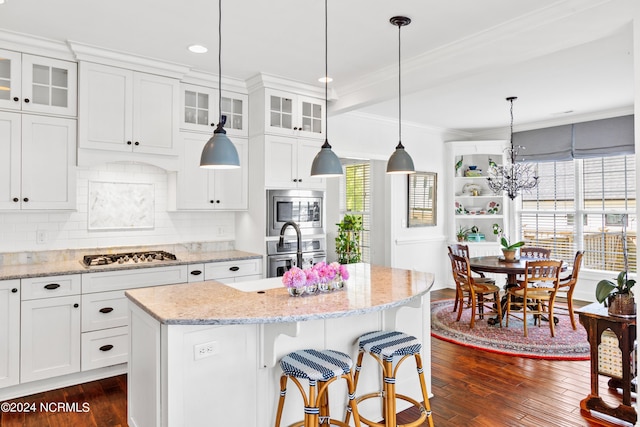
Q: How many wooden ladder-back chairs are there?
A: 5